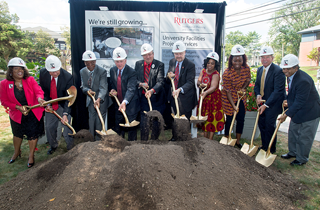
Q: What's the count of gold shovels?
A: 10